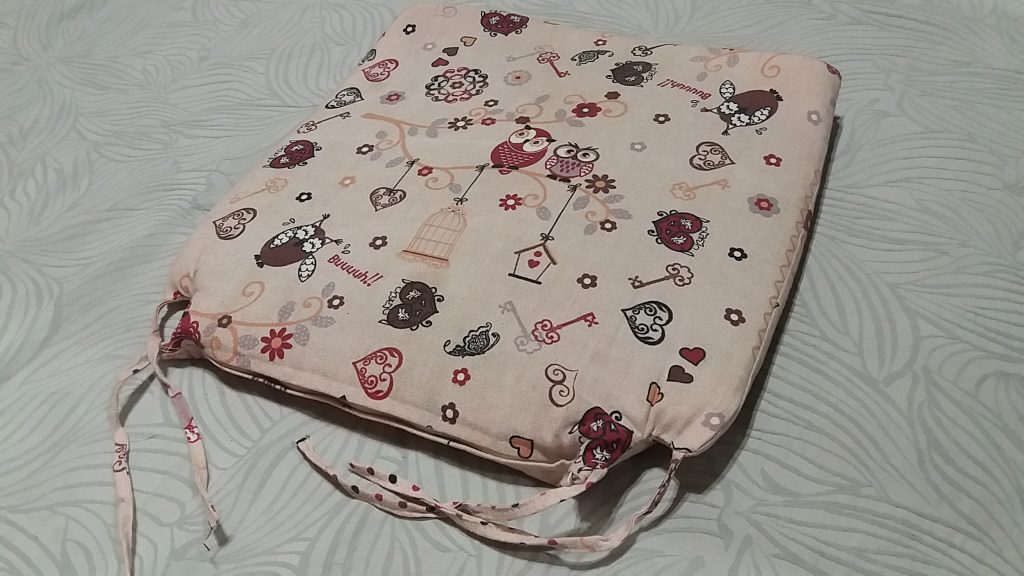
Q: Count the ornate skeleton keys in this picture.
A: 9